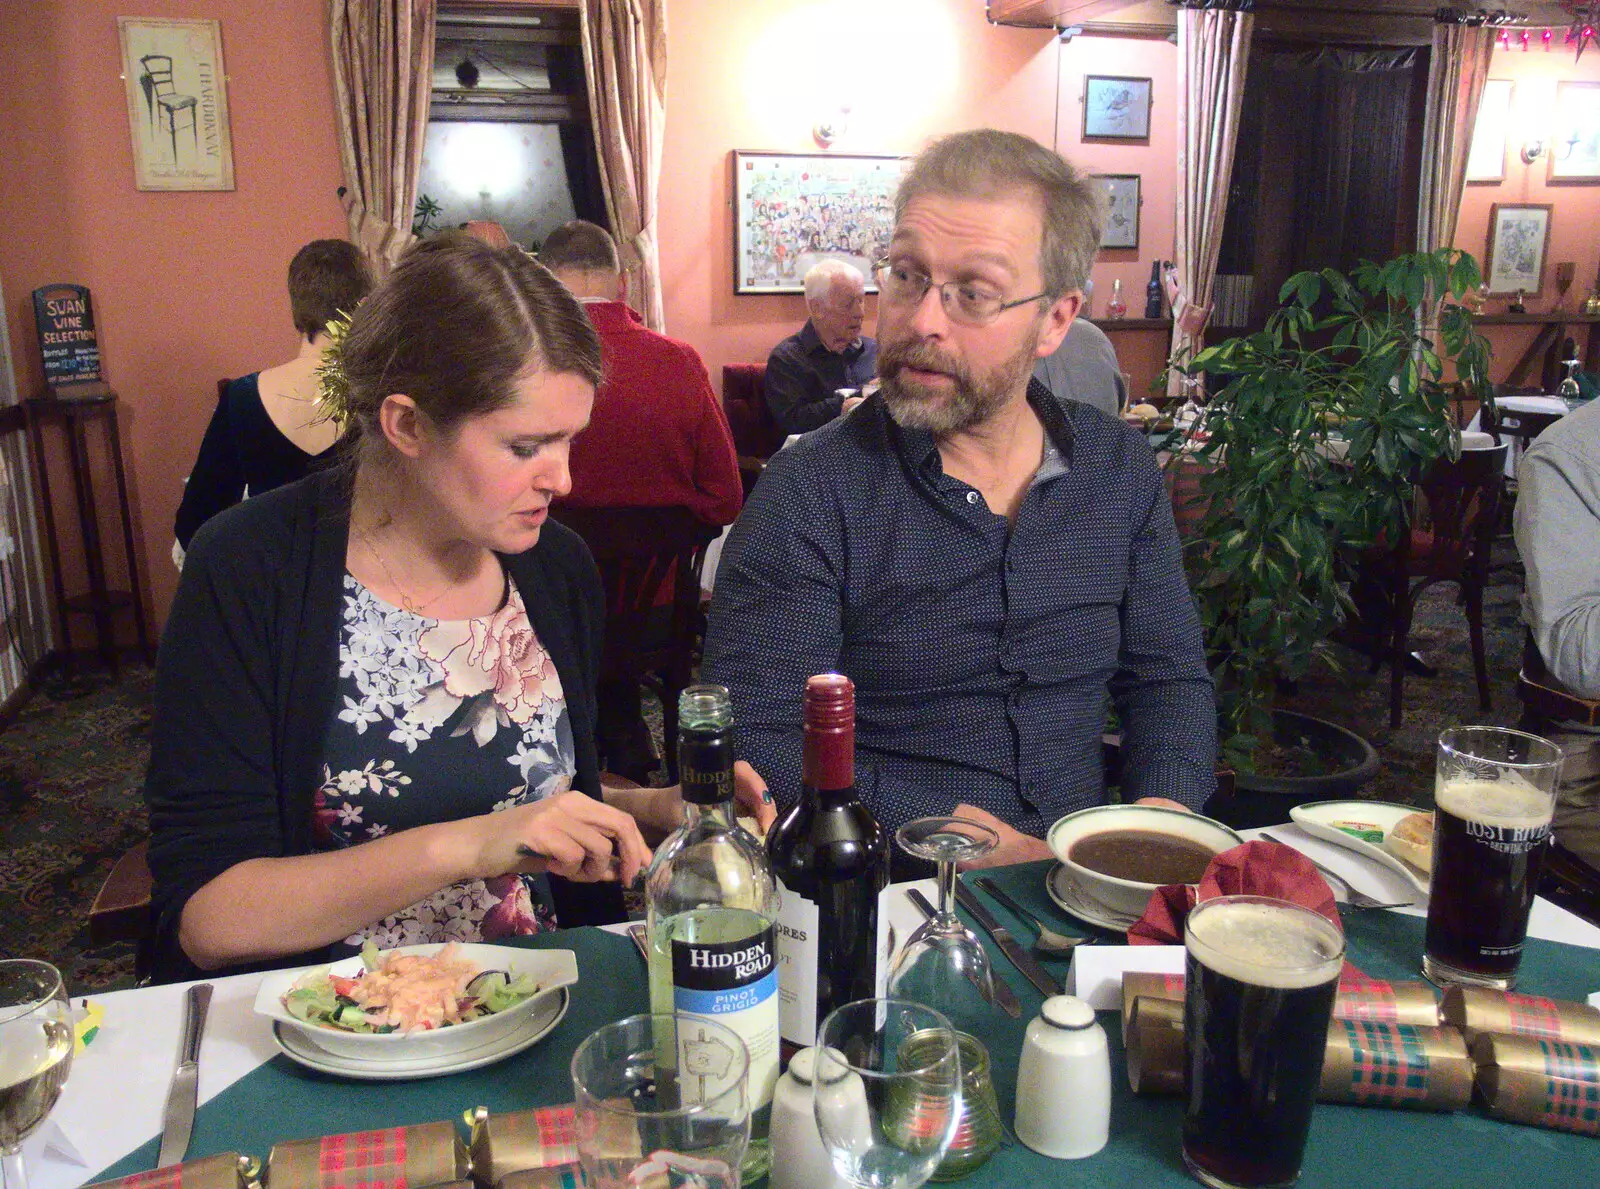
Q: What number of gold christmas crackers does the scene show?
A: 4